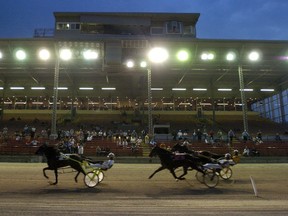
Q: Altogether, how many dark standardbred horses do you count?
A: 3